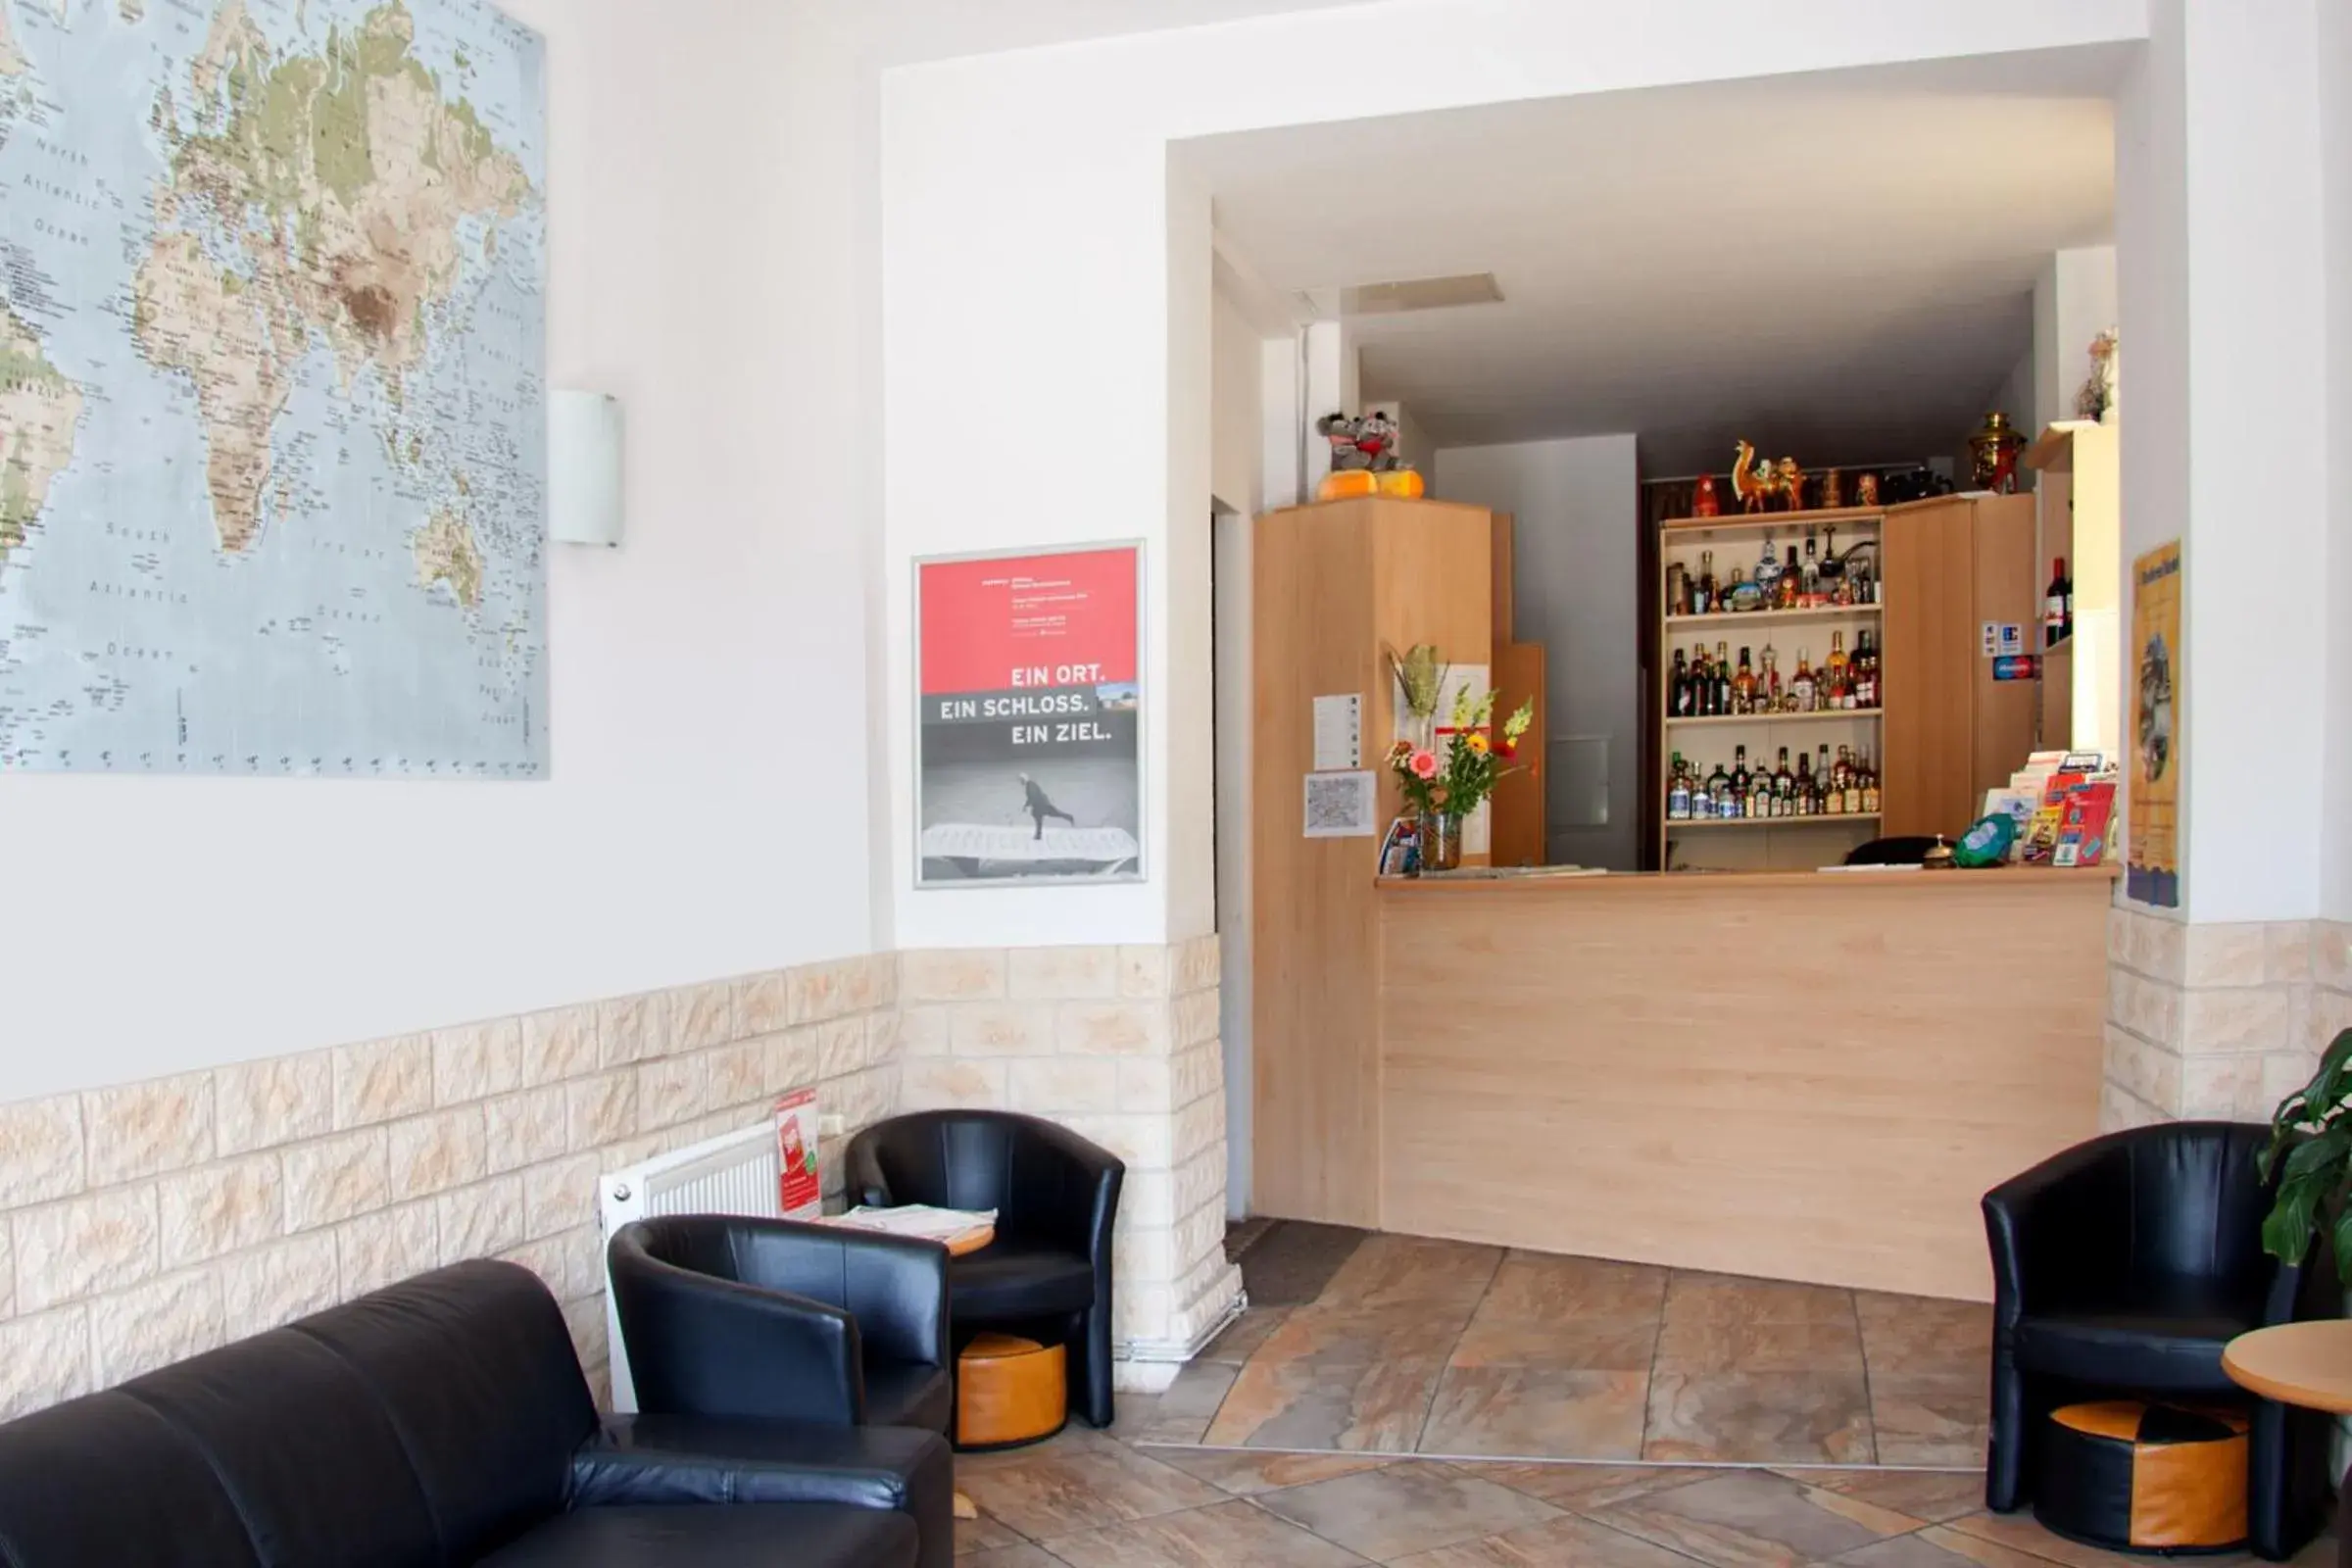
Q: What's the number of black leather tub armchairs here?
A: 3